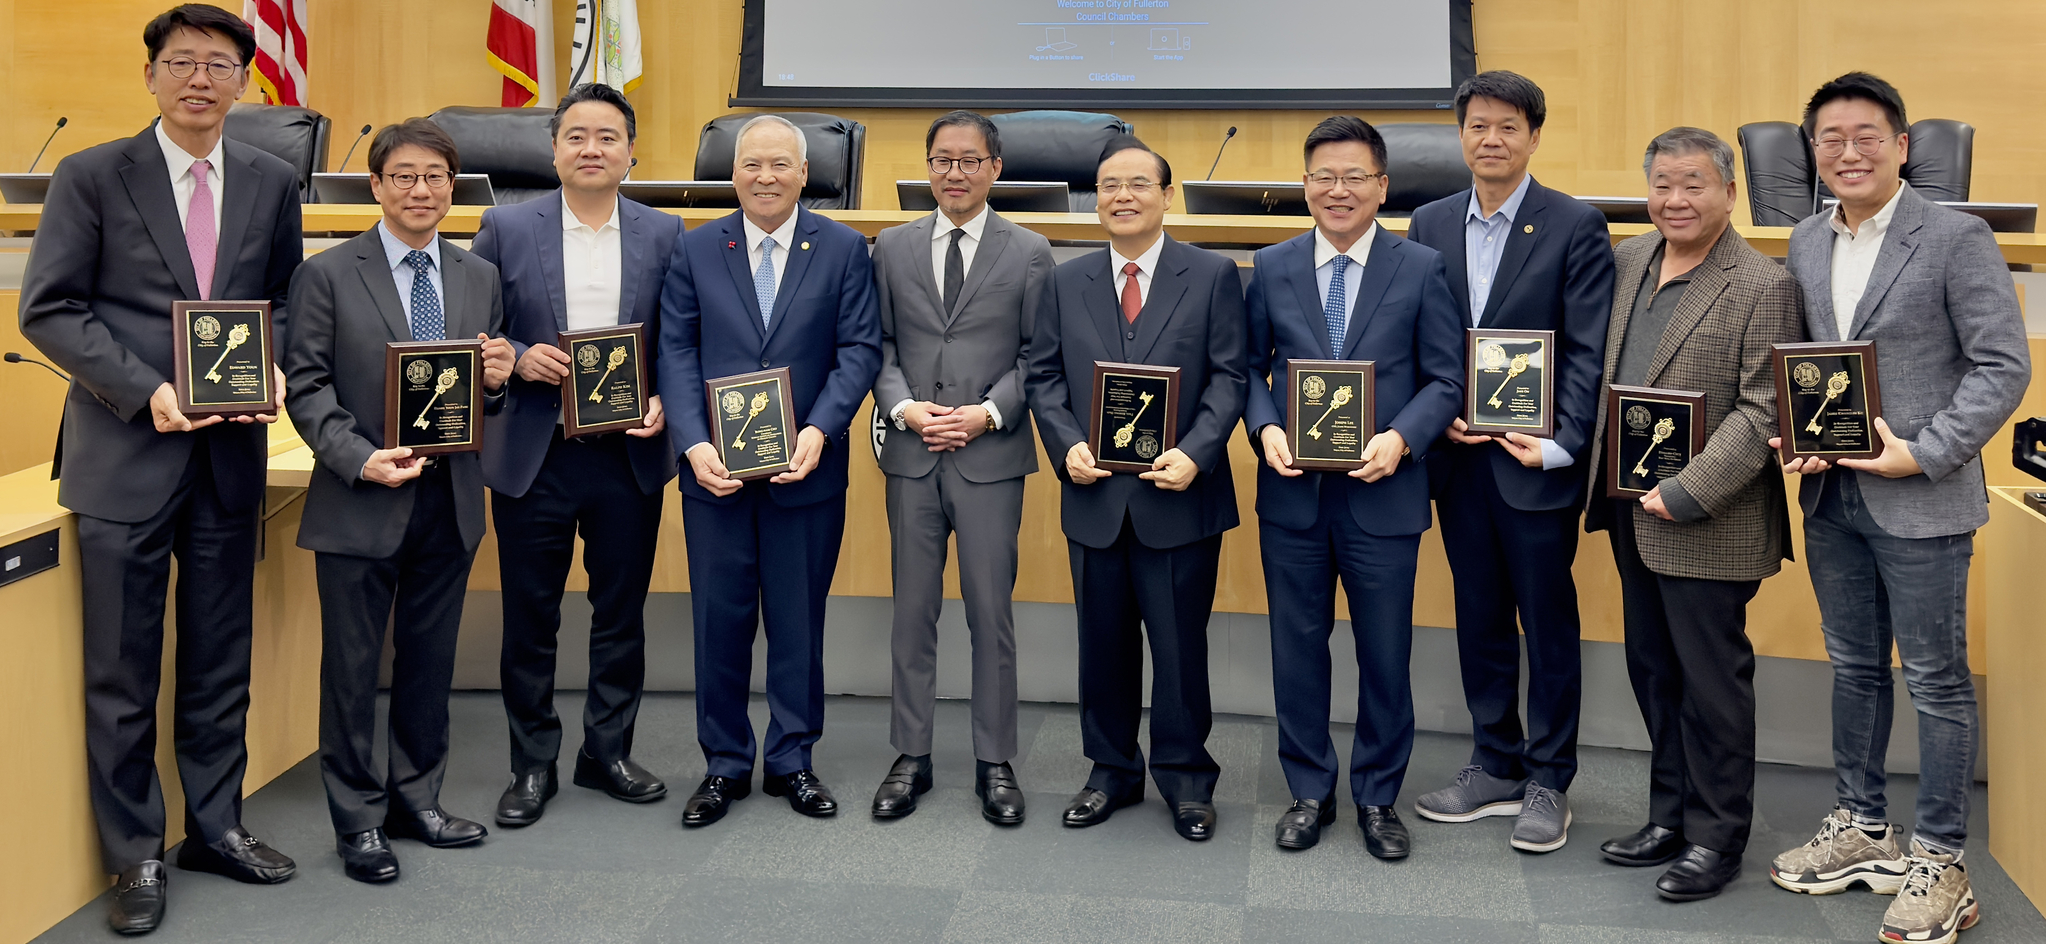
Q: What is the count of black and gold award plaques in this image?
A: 9